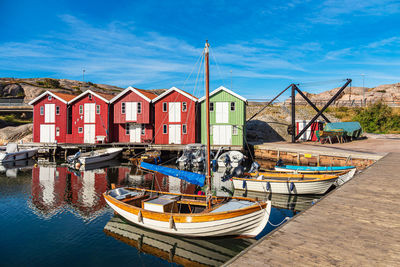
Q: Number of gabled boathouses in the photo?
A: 5